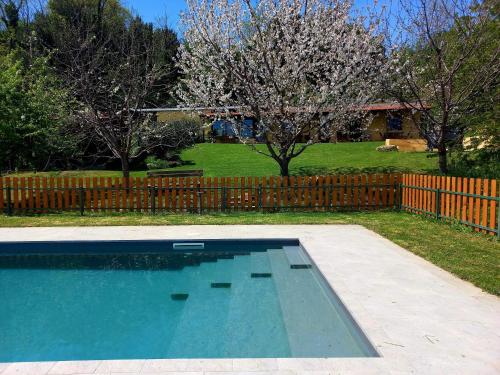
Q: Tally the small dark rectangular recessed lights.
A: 4